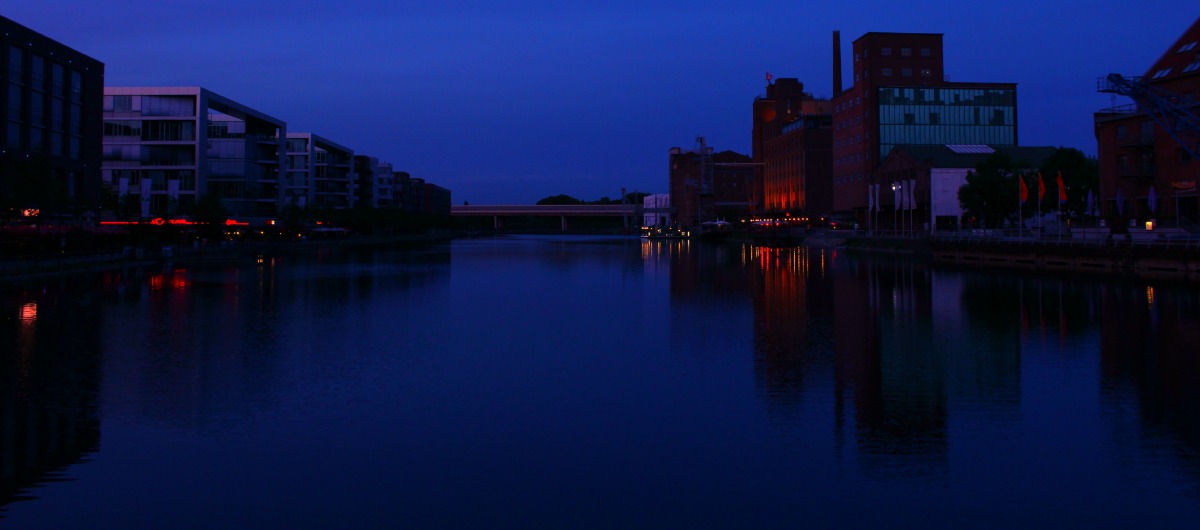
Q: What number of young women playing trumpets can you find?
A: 0